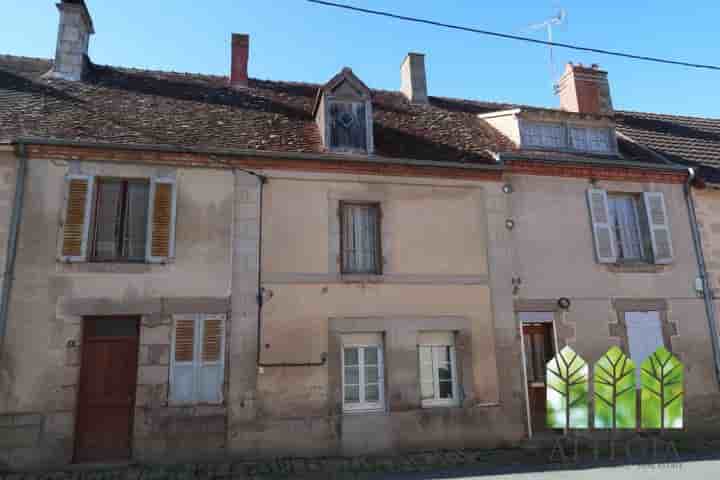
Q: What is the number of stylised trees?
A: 3